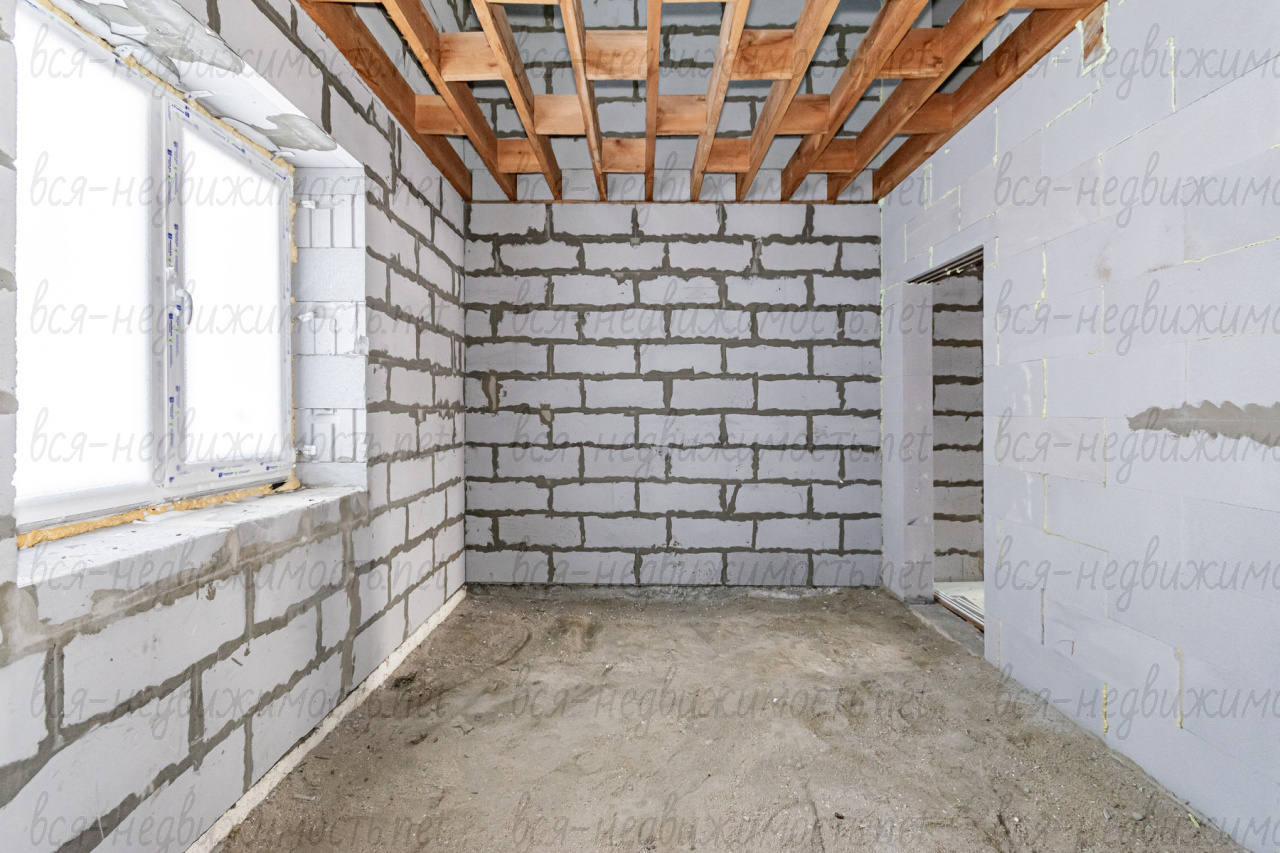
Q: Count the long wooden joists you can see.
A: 10